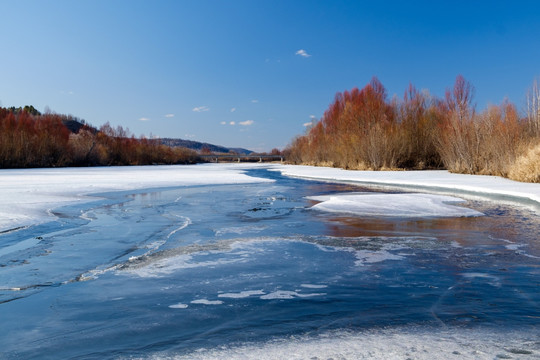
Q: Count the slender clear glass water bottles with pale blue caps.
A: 0